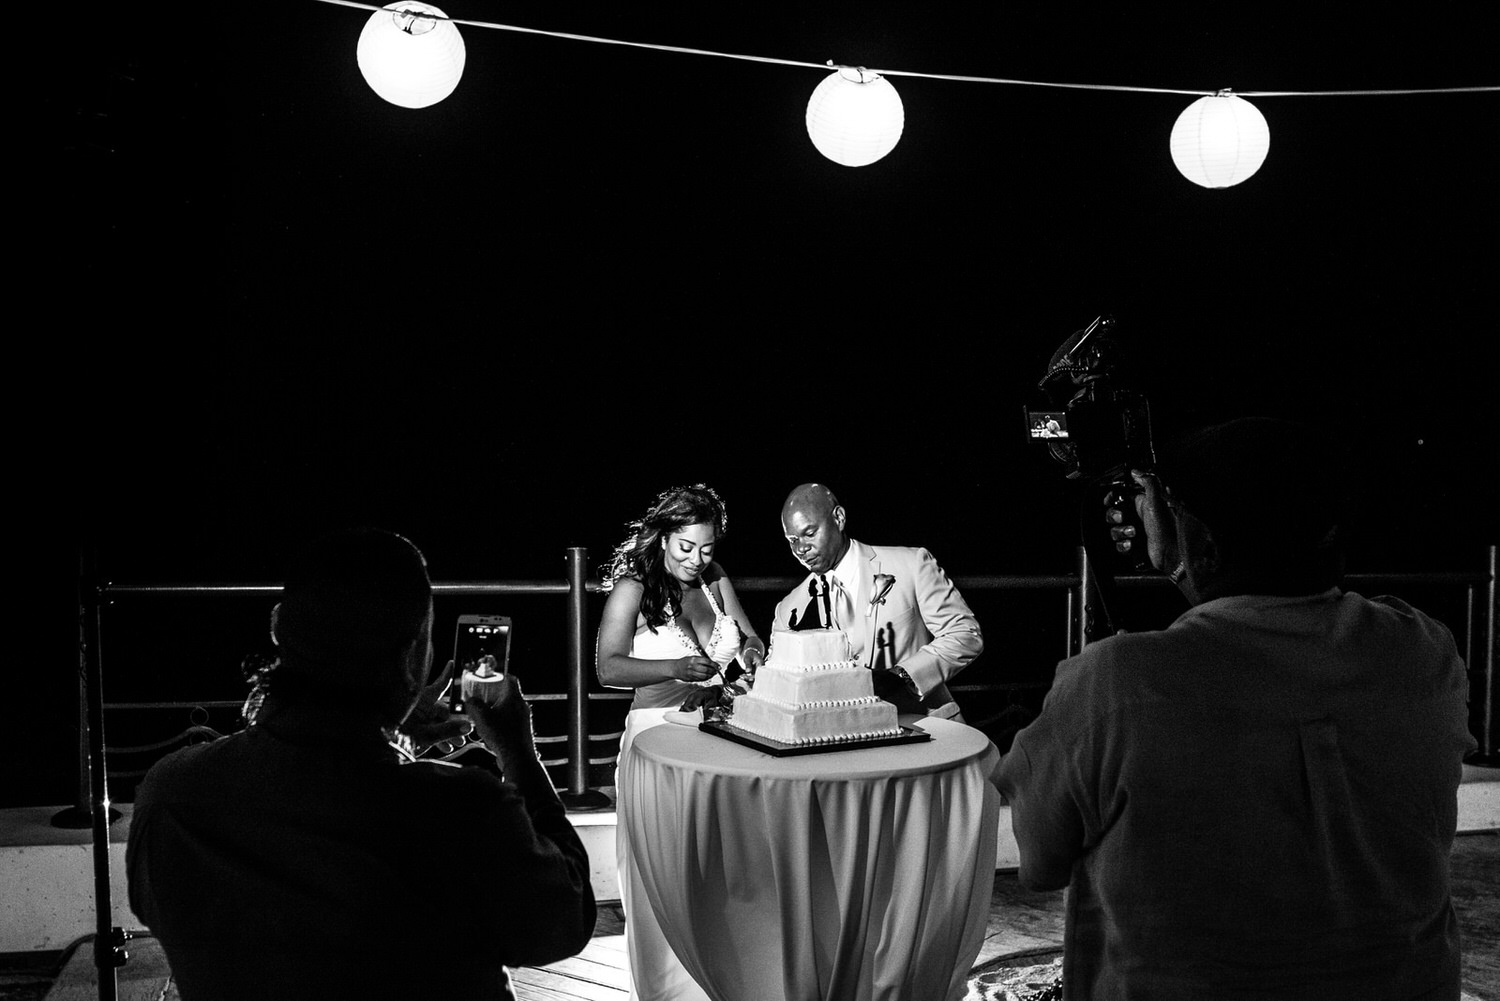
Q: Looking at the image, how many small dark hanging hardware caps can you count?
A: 3